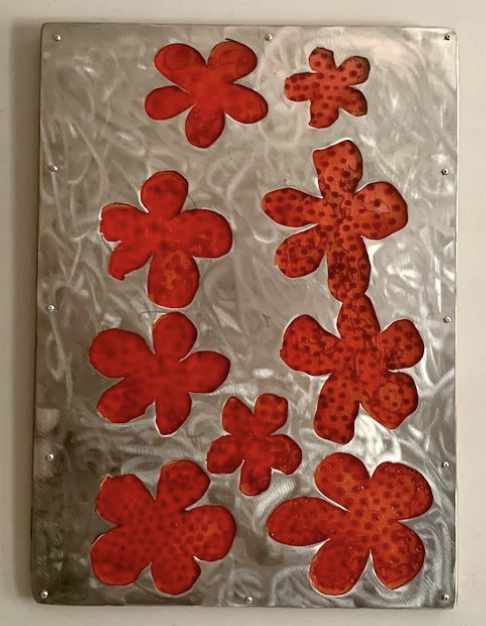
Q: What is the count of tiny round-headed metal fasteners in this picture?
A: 12